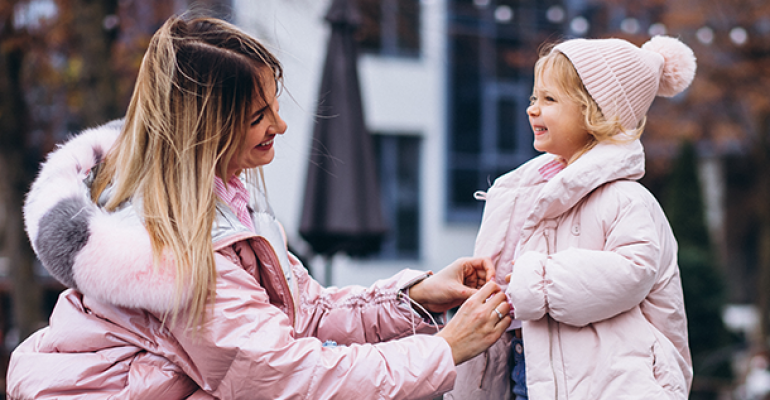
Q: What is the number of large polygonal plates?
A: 0